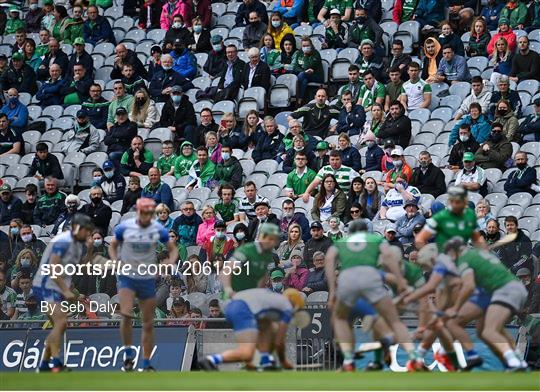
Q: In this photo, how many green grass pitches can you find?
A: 1